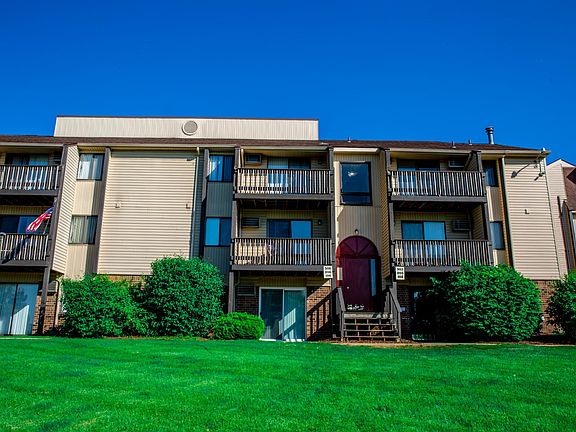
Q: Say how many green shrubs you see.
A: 5